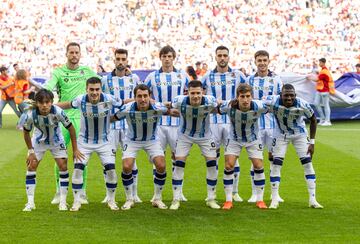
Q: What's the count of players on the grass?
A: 11